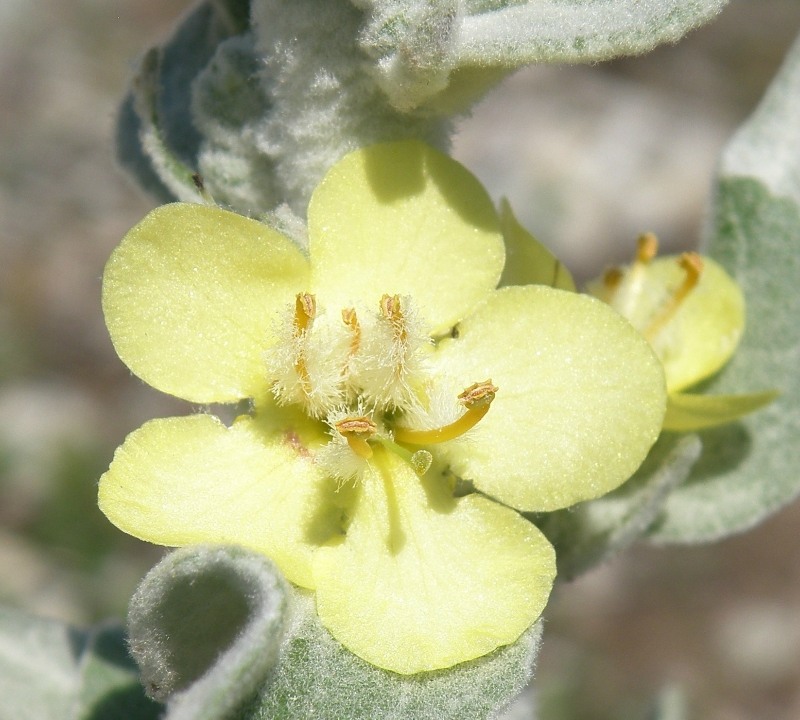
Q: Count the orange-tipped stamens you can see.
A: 8